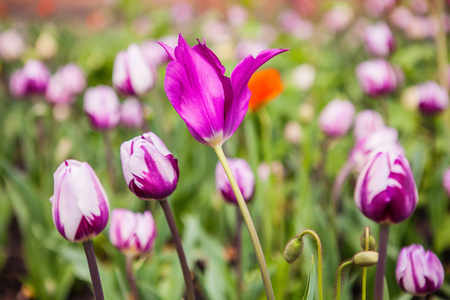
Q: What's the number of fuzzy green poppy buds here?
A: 3